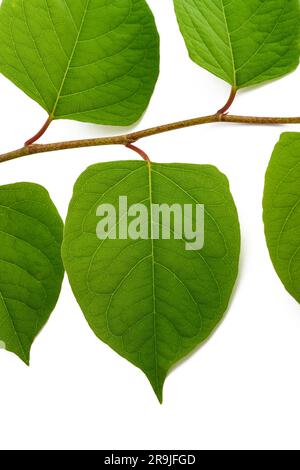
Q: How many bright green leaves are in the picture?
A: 5